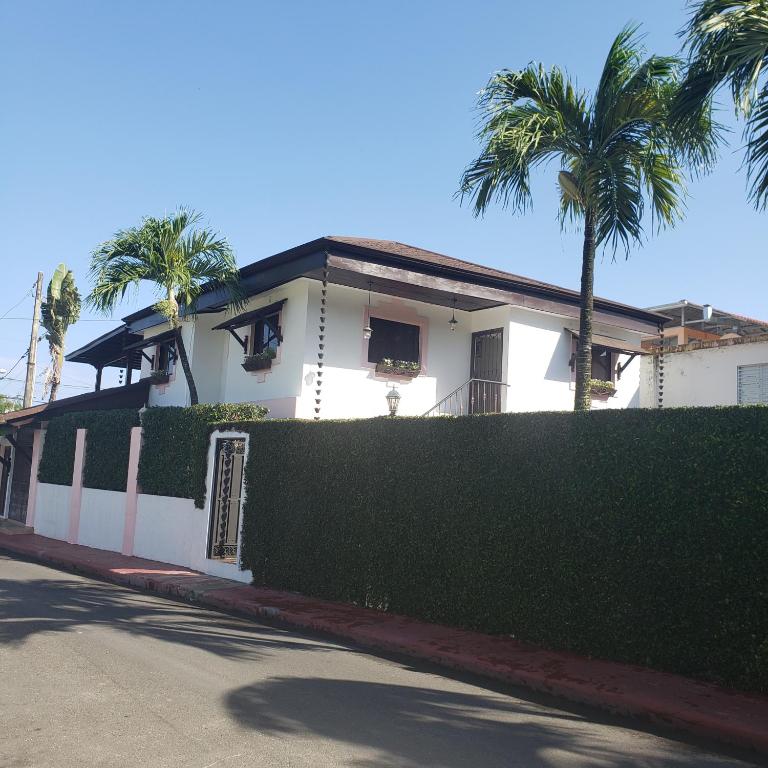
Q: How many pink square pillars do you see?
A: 3